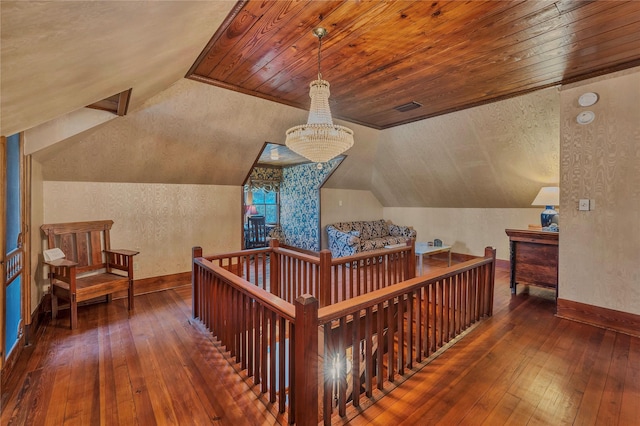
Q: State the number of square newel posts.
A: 6